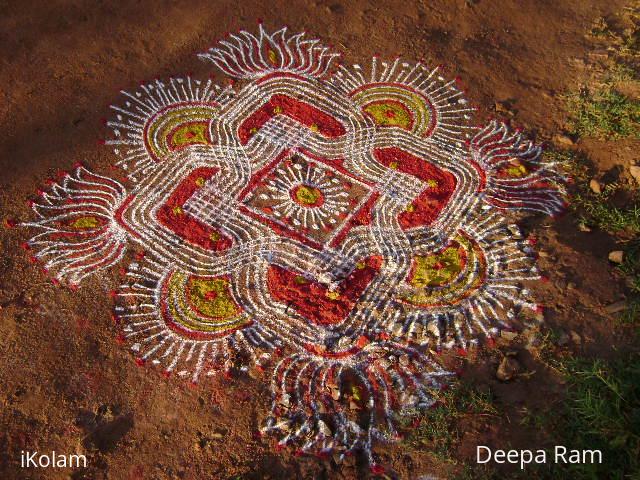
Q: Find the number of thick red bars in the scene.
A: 4